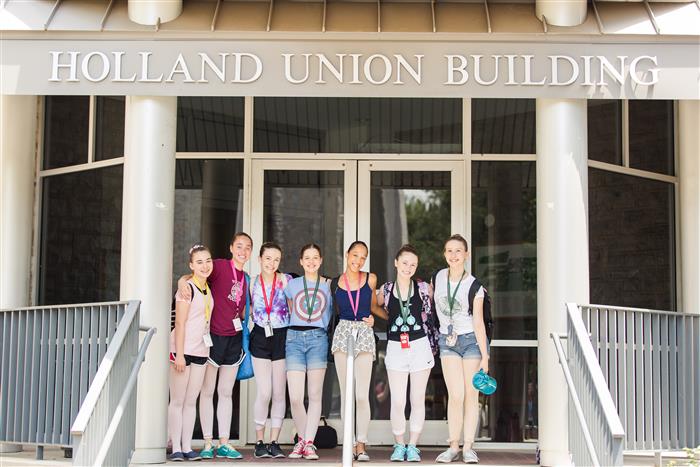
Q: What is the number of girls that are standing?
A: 7